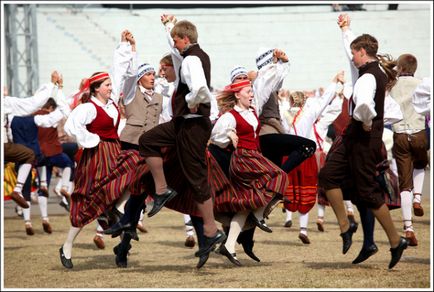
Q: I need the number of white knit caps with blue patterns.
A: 3